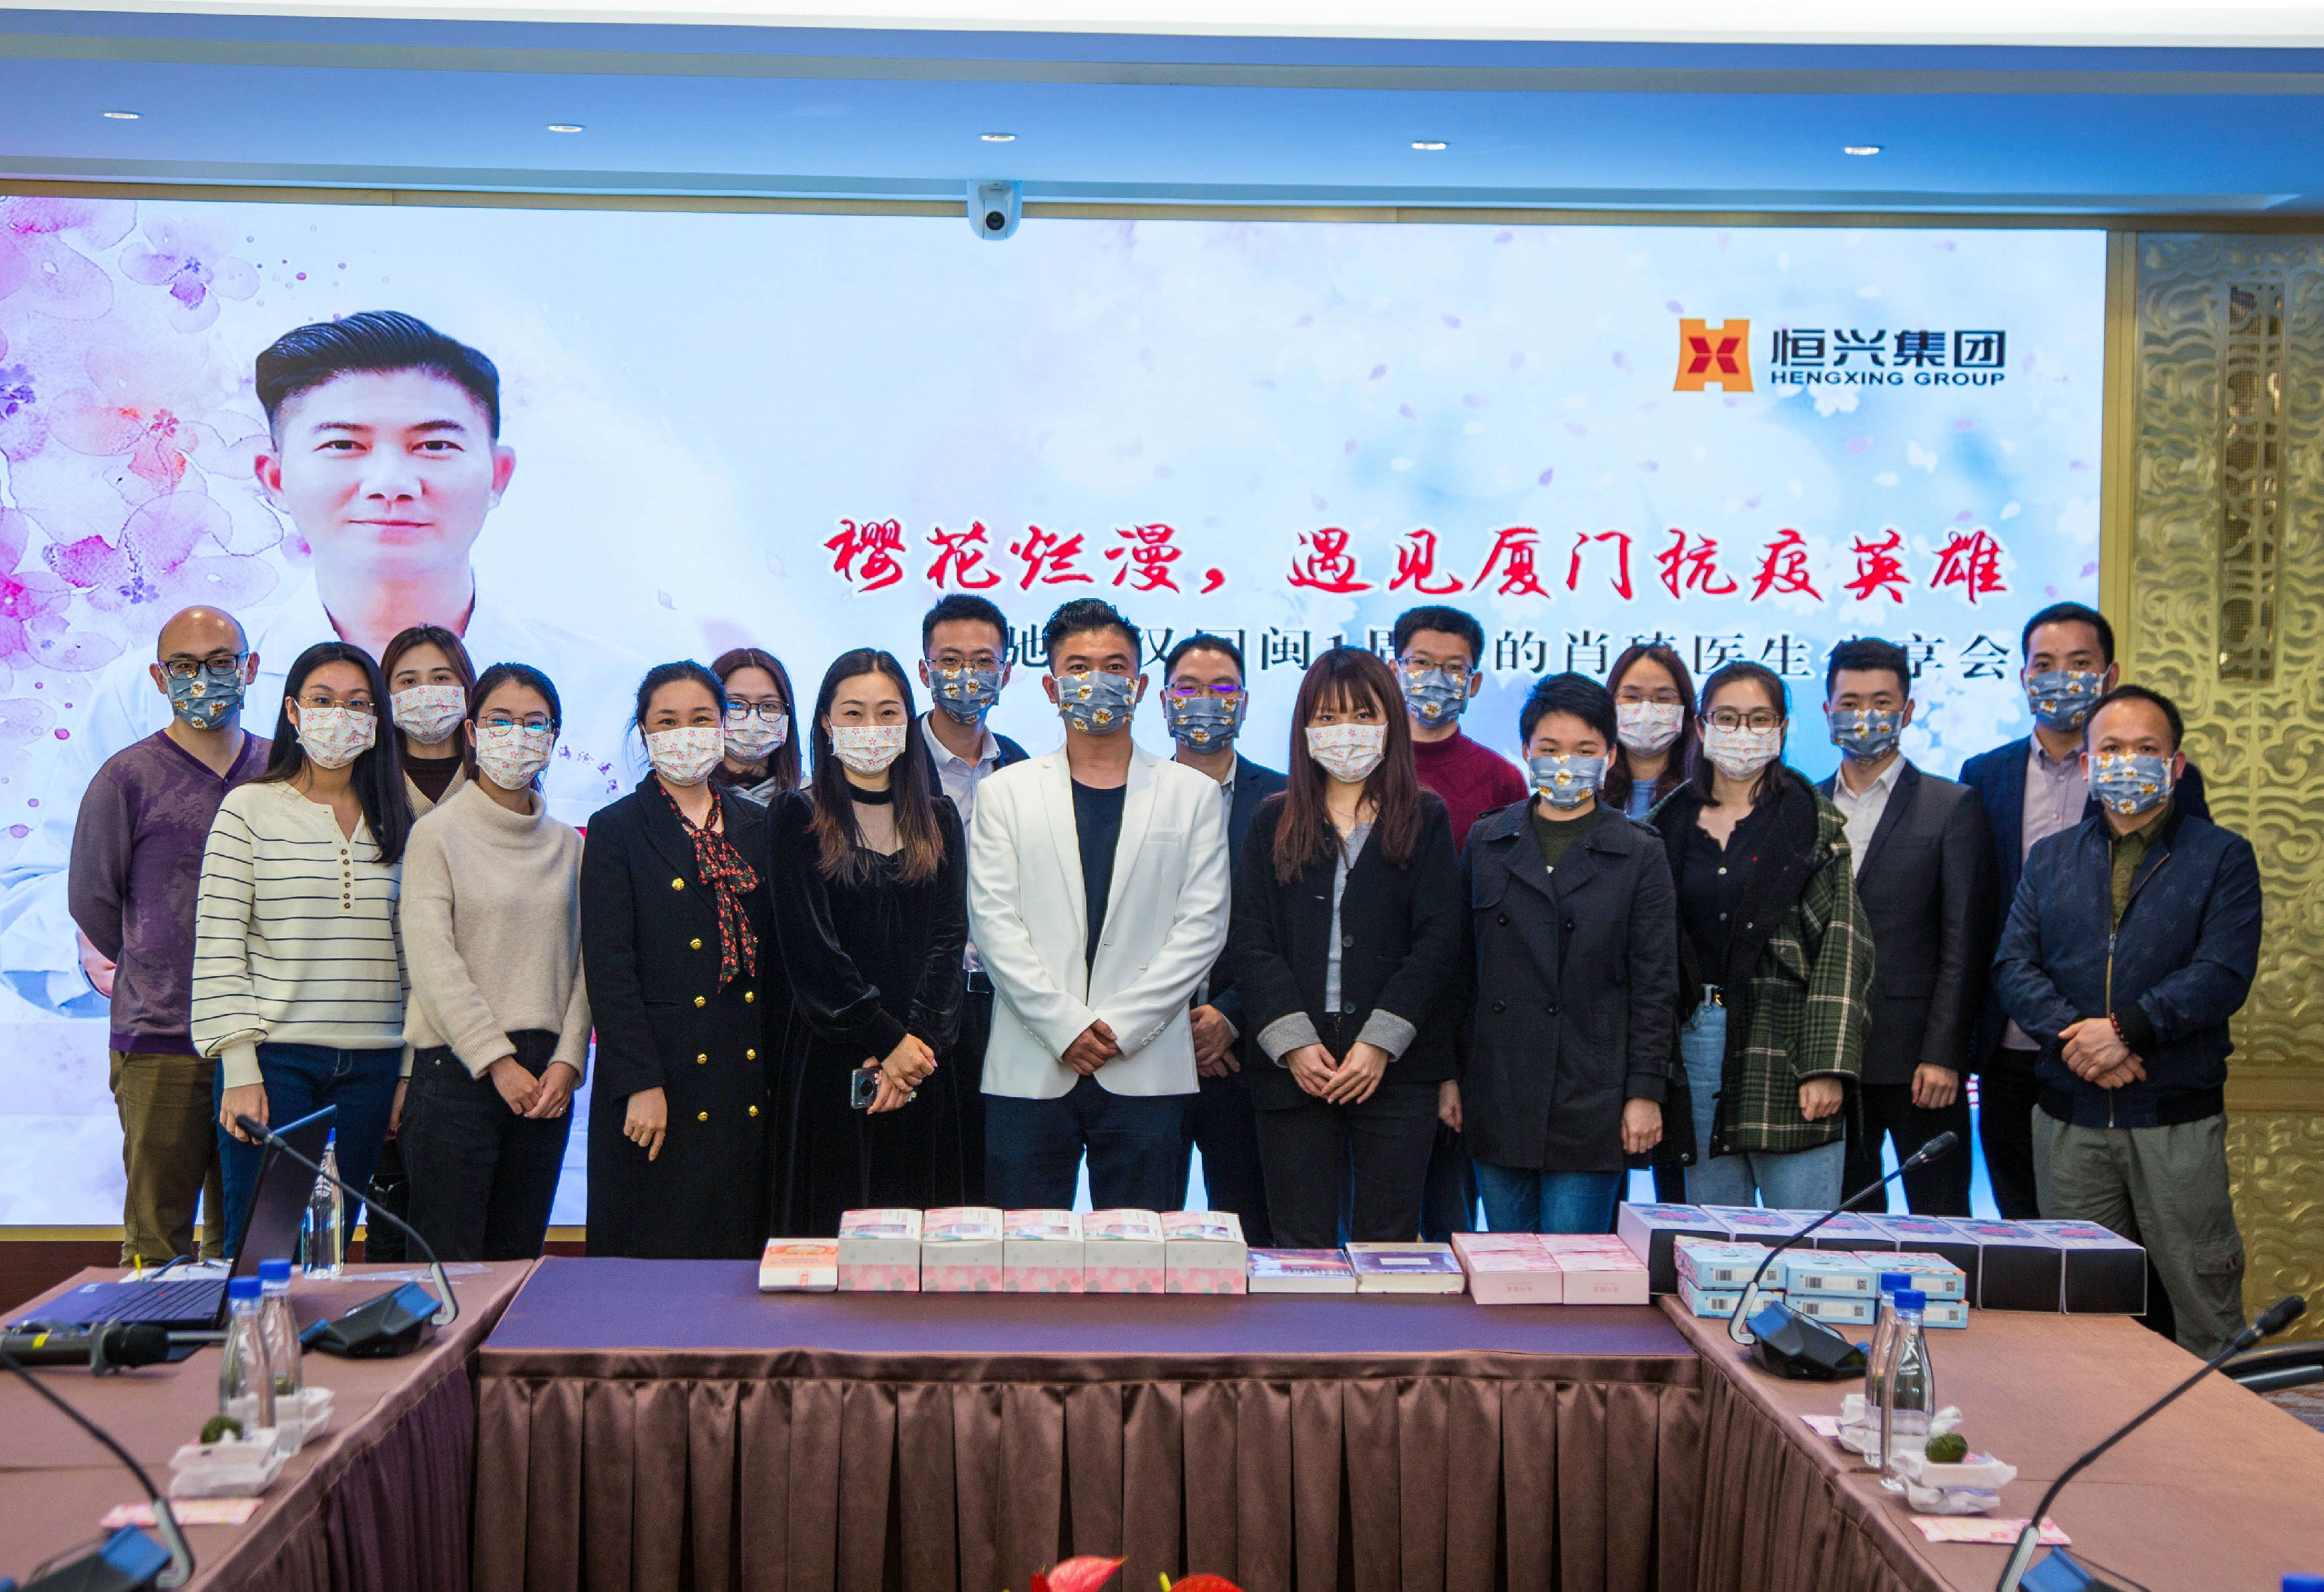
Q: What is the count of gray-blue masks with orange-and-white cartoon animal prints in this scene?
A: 9